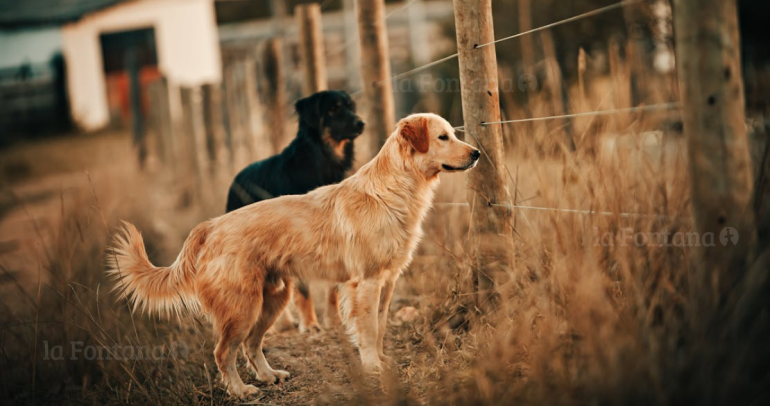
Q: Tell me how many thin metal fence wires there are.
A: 3